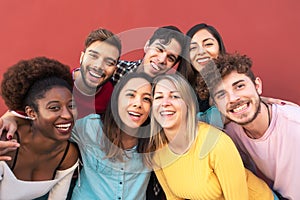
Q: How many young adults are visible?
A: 7